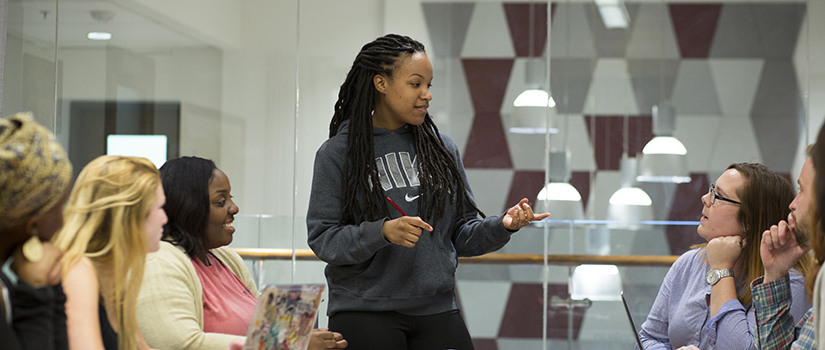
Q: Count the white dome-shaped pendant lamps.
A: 5